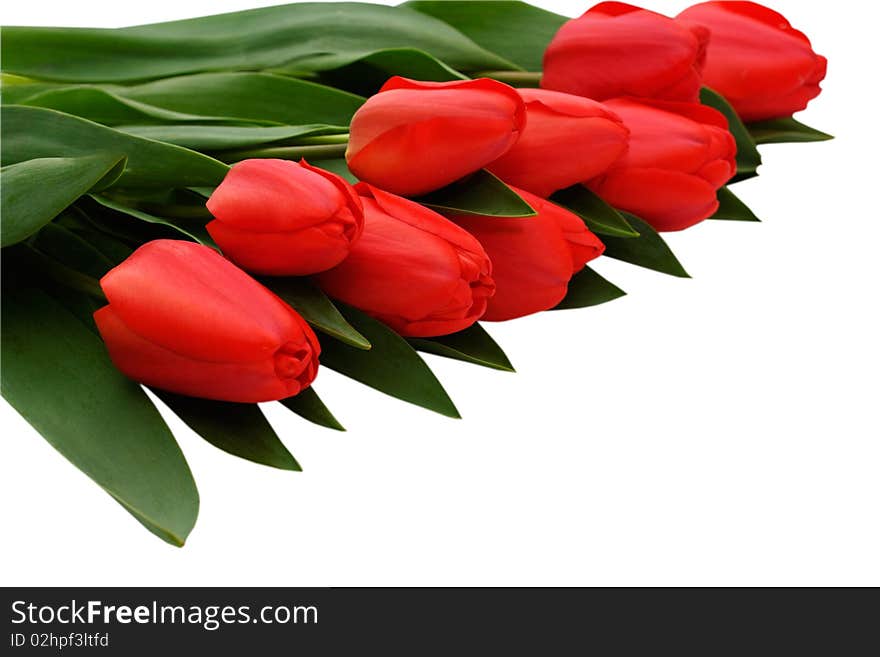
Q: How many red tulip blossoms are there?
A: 9